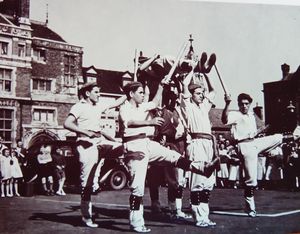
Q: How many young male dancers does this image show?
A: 4